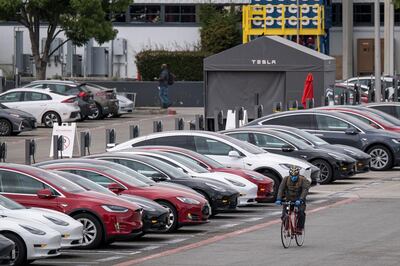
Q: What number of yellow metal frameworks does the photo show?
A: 1